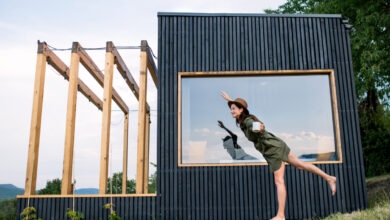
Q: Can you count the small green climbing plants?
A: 3